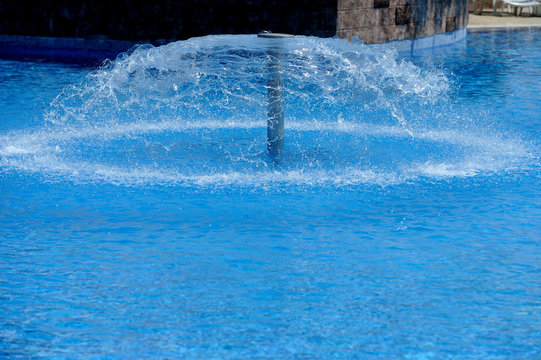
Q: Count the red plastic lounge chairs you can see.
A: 0